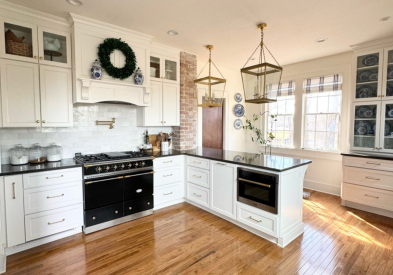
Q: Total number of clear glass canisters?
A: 3